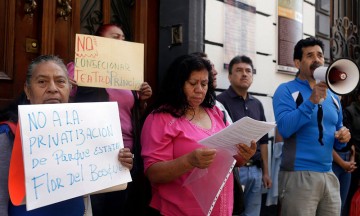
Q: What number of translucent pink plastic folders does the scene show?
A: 1